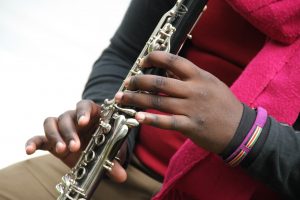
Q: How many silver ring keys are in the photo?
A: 3